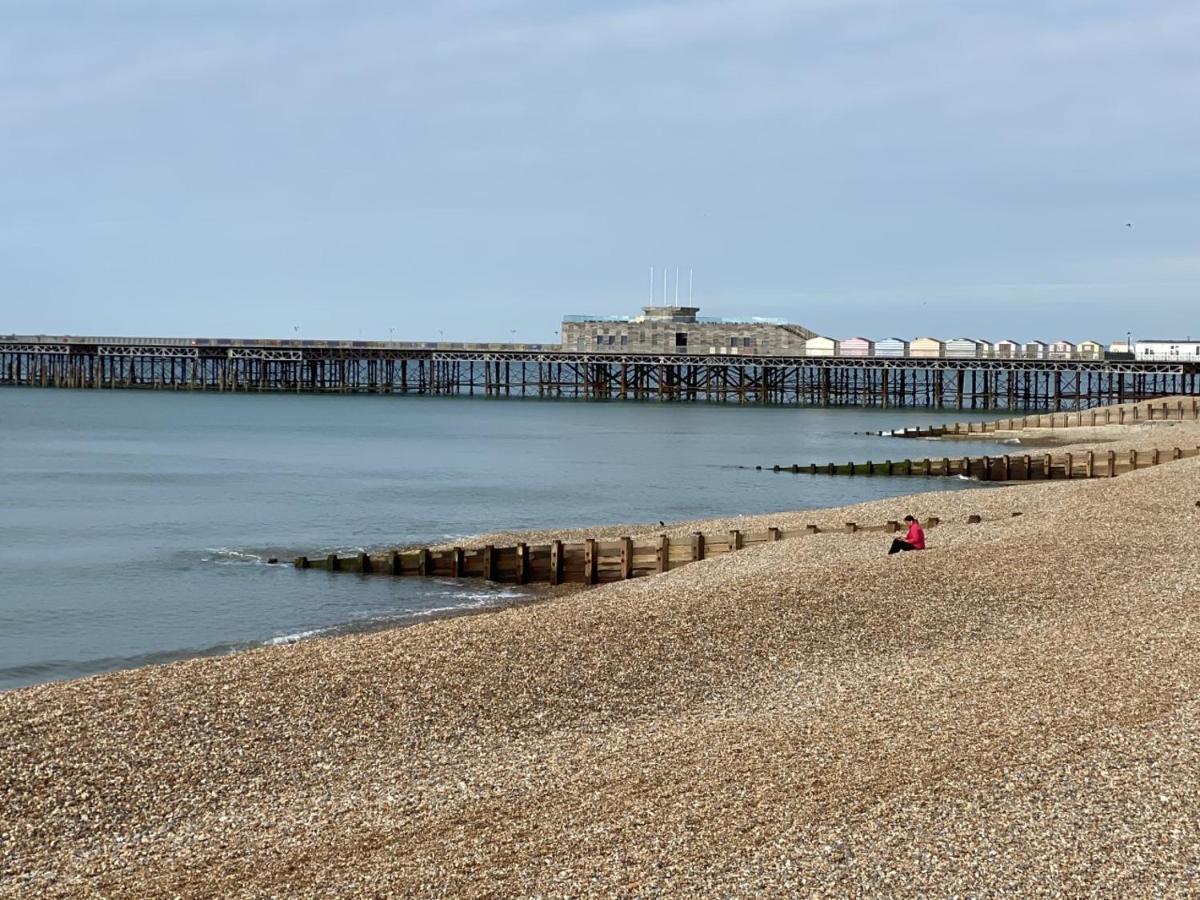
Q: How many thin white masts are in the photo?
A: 4